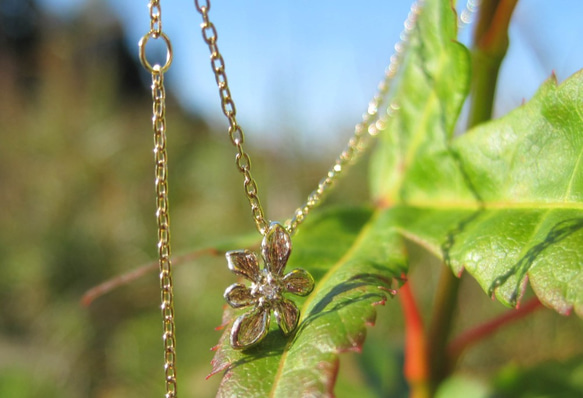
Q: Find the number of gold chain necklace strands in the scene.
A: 3